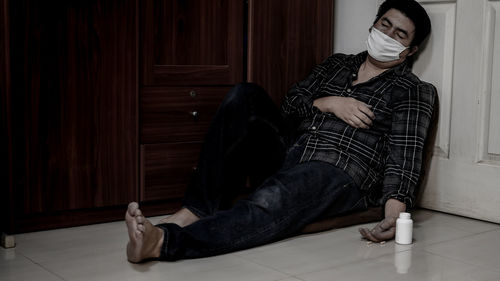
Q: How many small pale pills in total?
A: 2